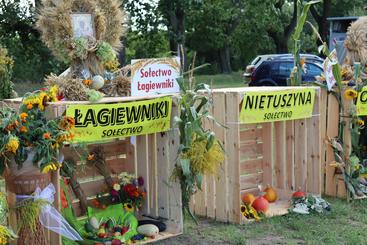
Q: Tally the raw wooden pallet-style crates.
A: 3